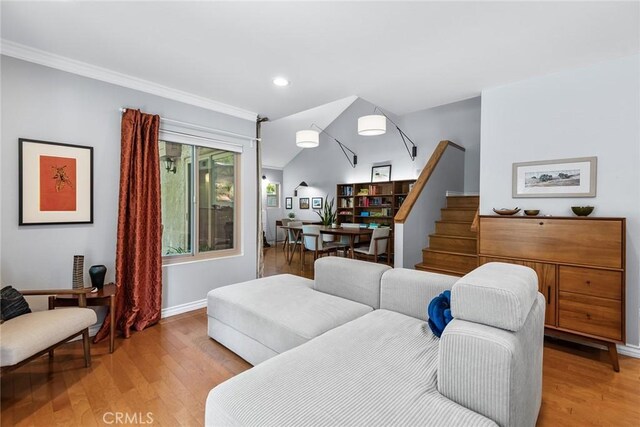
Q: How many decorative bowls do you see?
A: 3